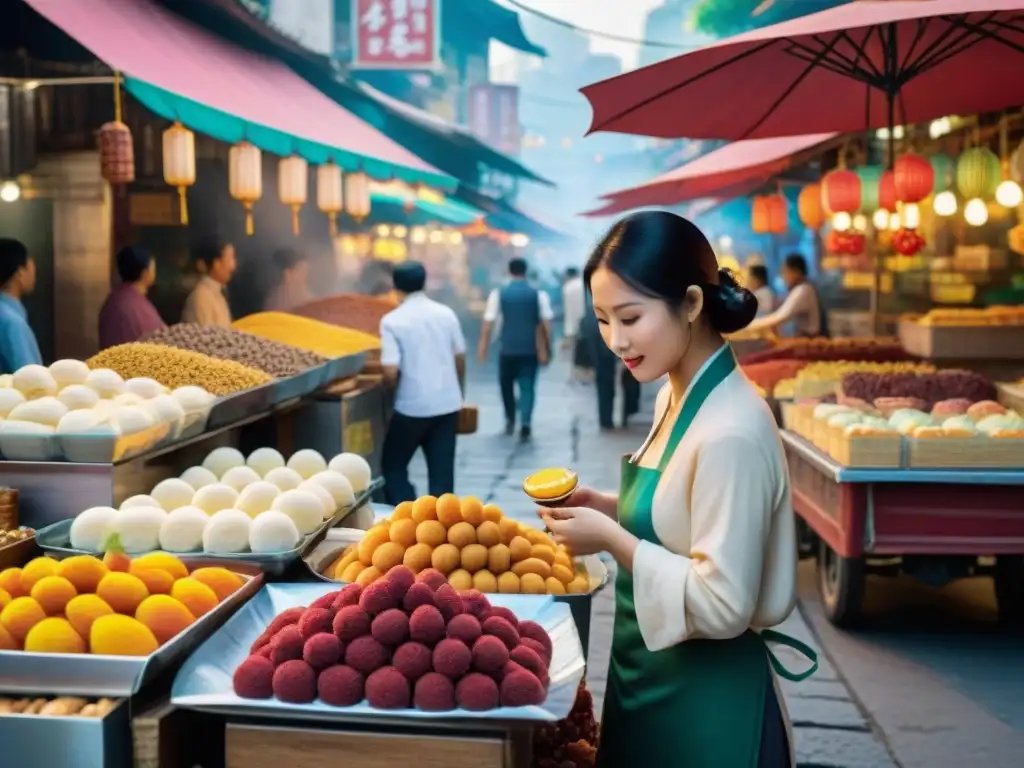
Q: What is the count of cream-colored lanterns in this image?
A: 5